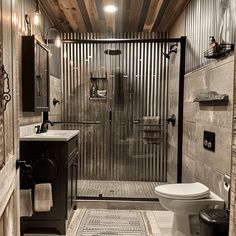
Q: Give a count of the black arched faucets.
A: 1